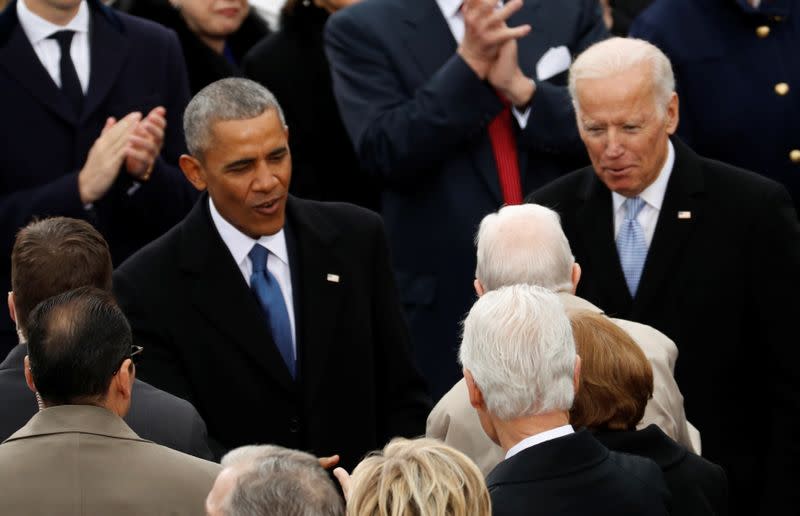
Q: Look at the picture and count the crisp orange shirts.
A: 0